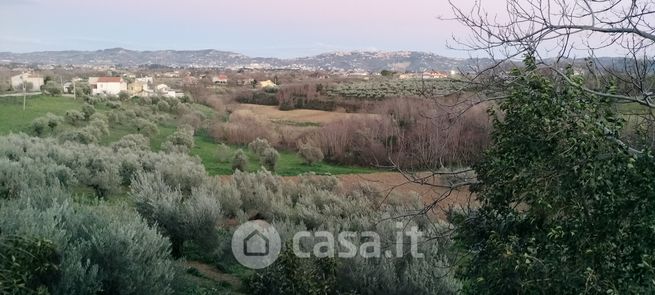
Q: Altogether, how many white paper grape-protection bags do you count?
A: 0